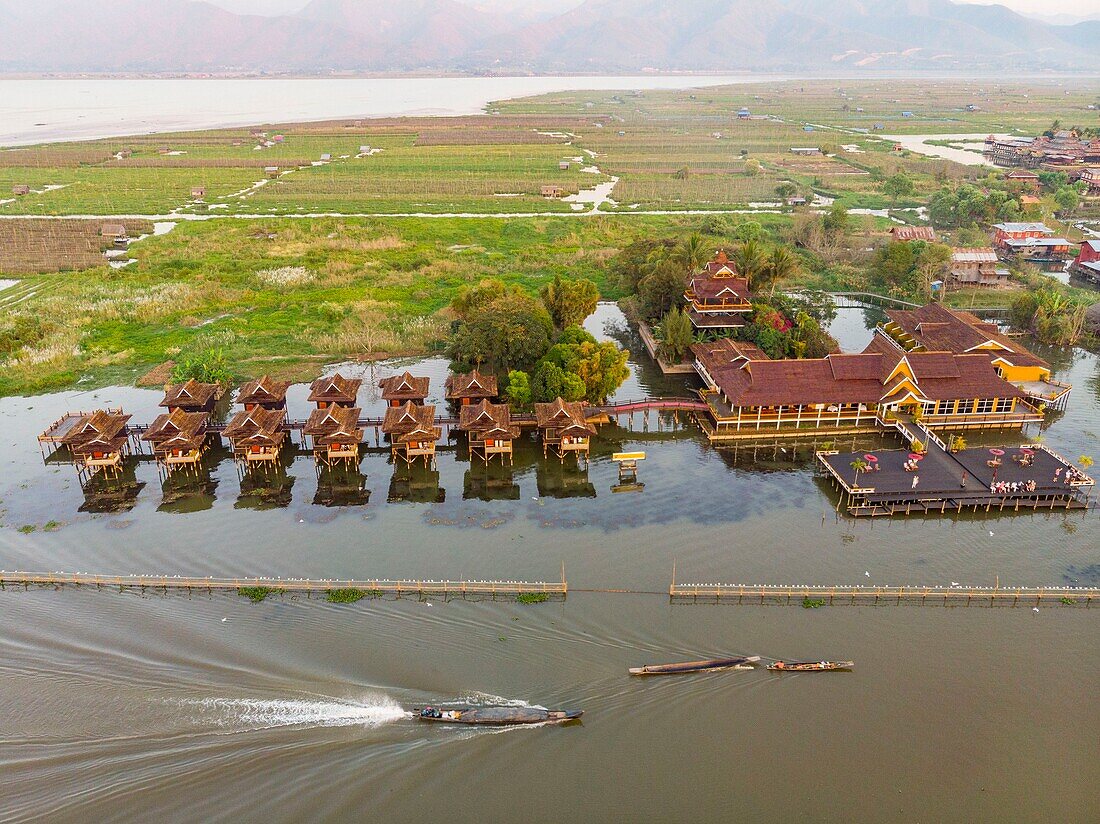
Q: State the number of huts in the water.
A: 12